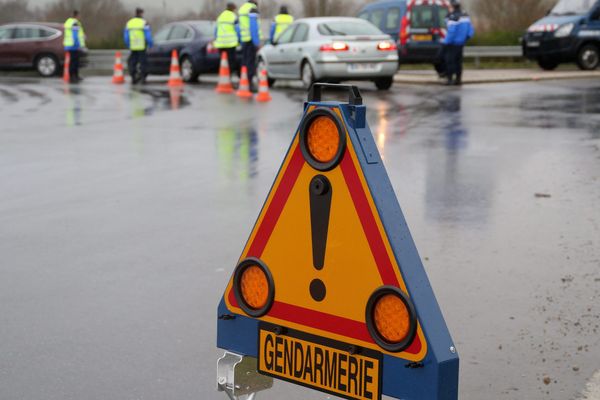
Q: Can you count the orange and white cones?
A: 6